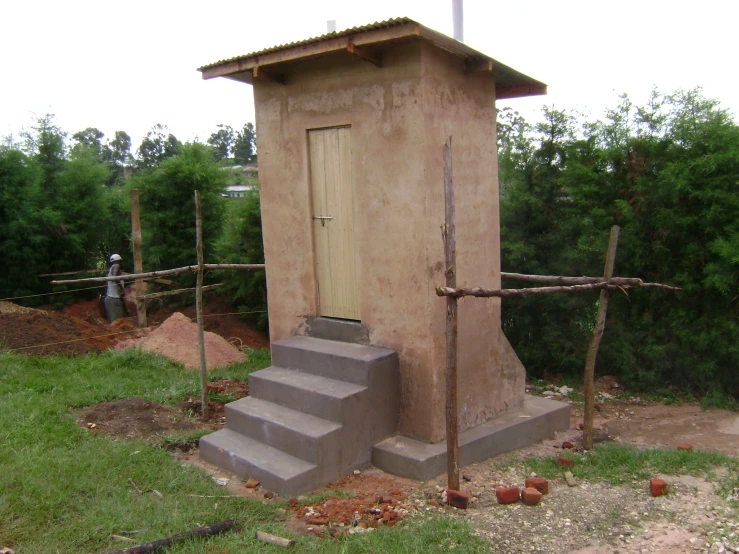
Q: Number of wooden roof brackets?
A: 3